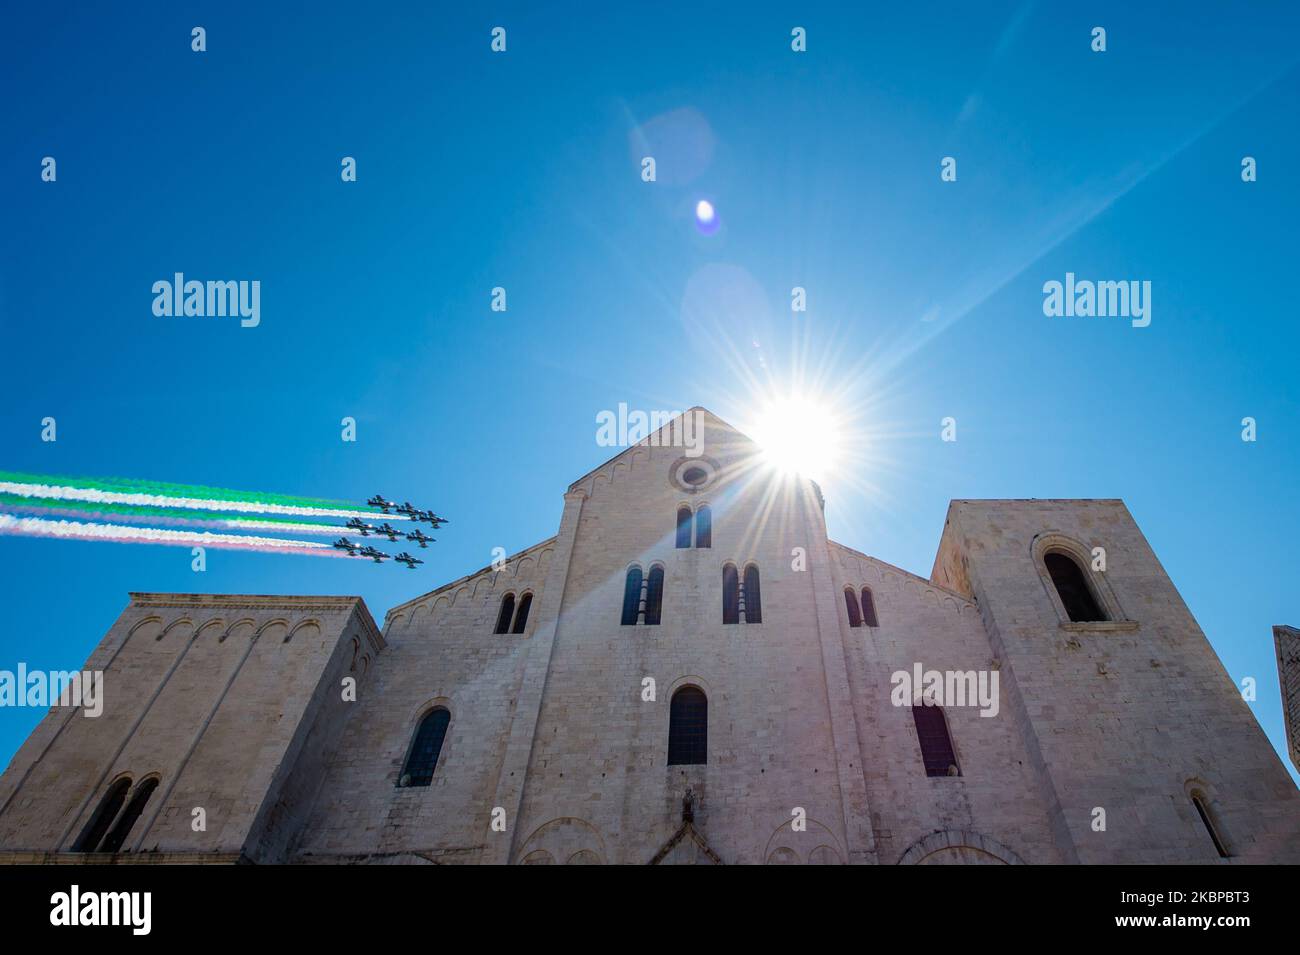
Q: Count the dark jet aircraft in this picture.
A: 9